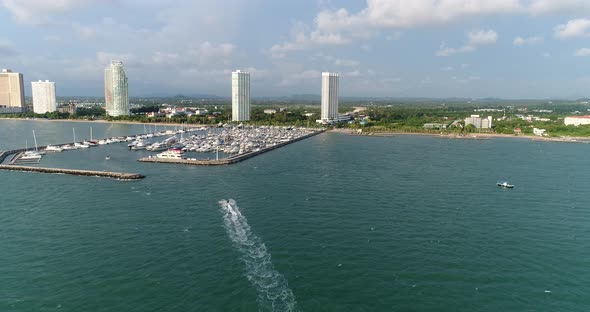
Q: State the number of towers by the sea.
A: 5